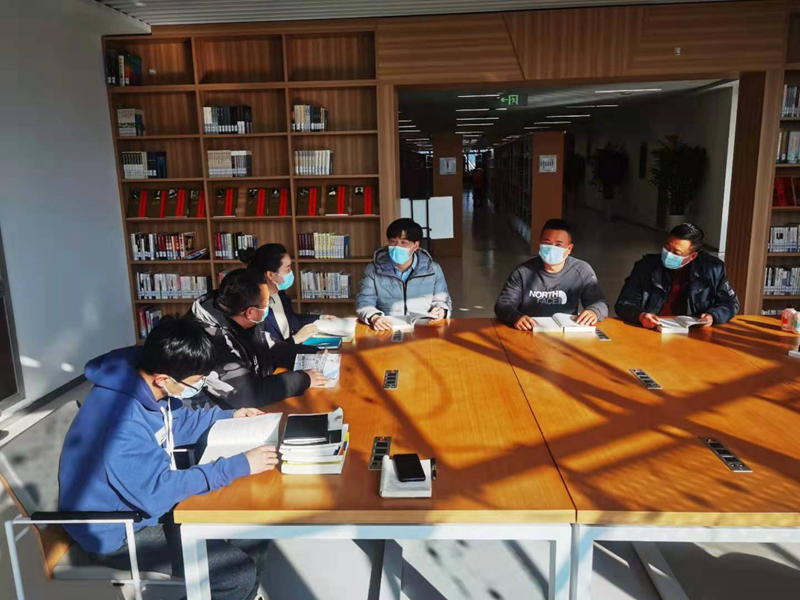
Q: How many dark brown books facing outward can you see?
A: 10